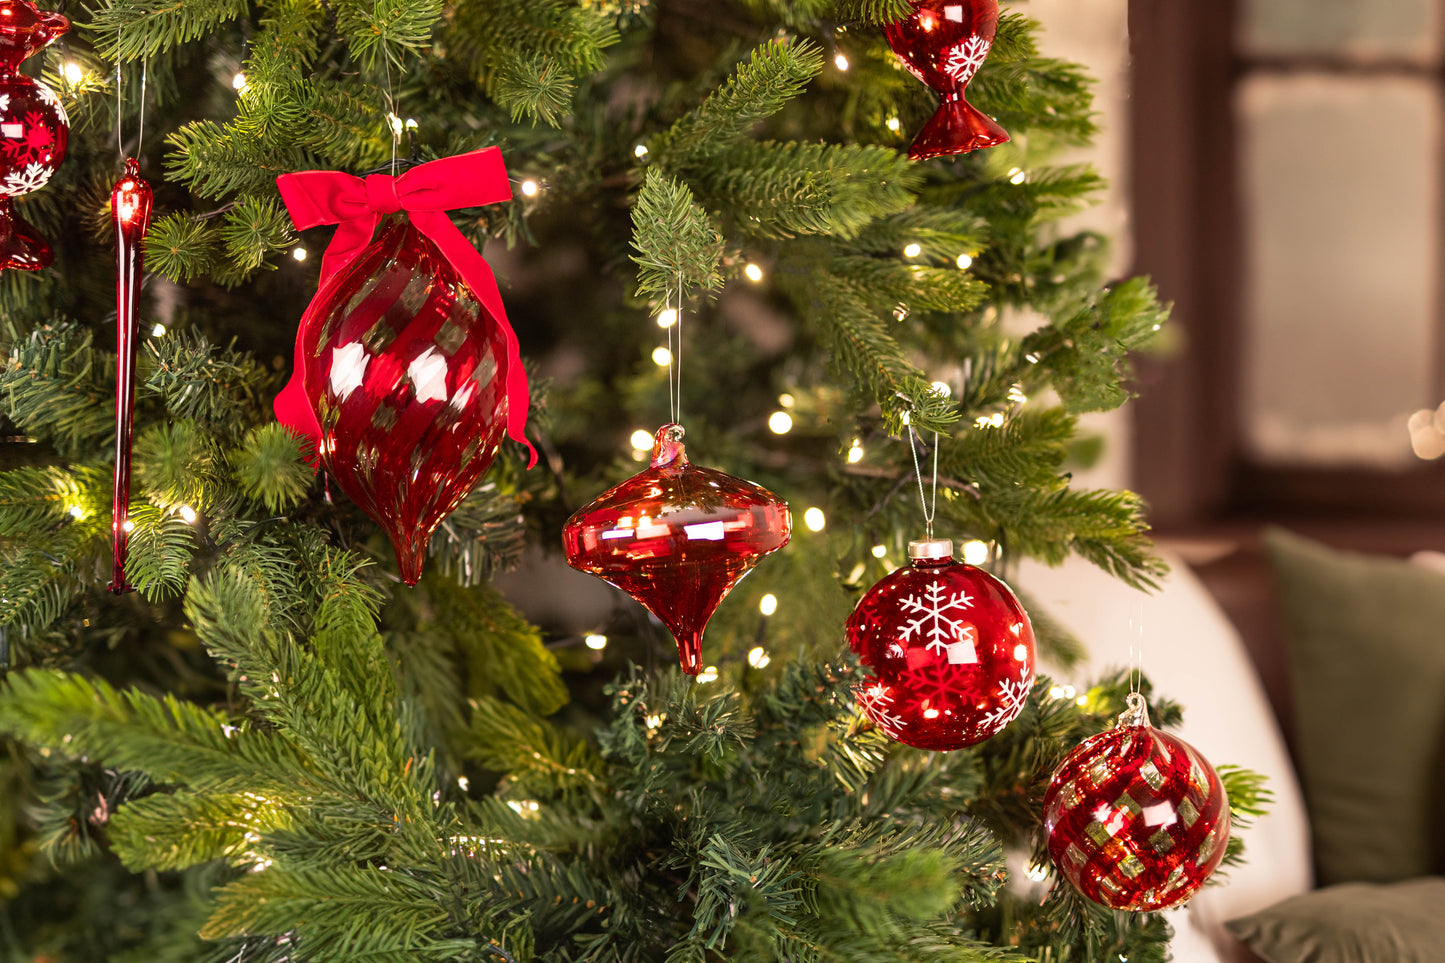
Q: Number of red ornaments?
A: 7